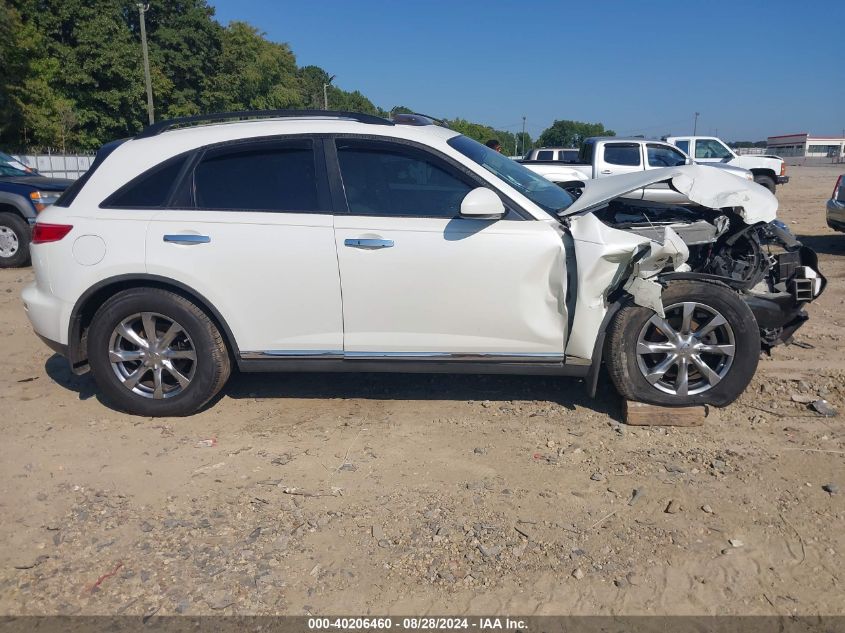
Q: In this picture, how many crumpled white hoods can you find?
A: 1